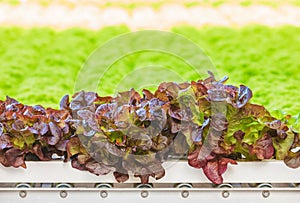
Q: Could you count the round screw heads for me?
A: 7